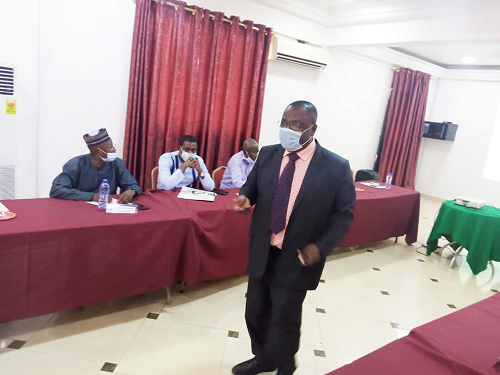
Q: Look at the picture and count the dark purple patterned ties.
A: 1